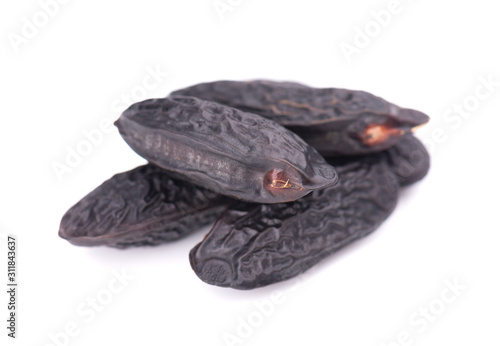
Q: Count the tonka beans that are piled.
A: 5